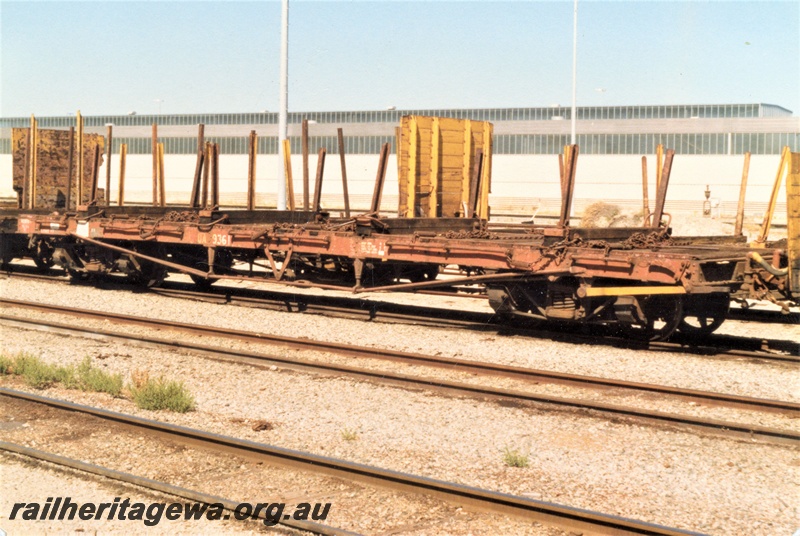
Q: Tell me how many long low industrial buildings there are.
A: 1